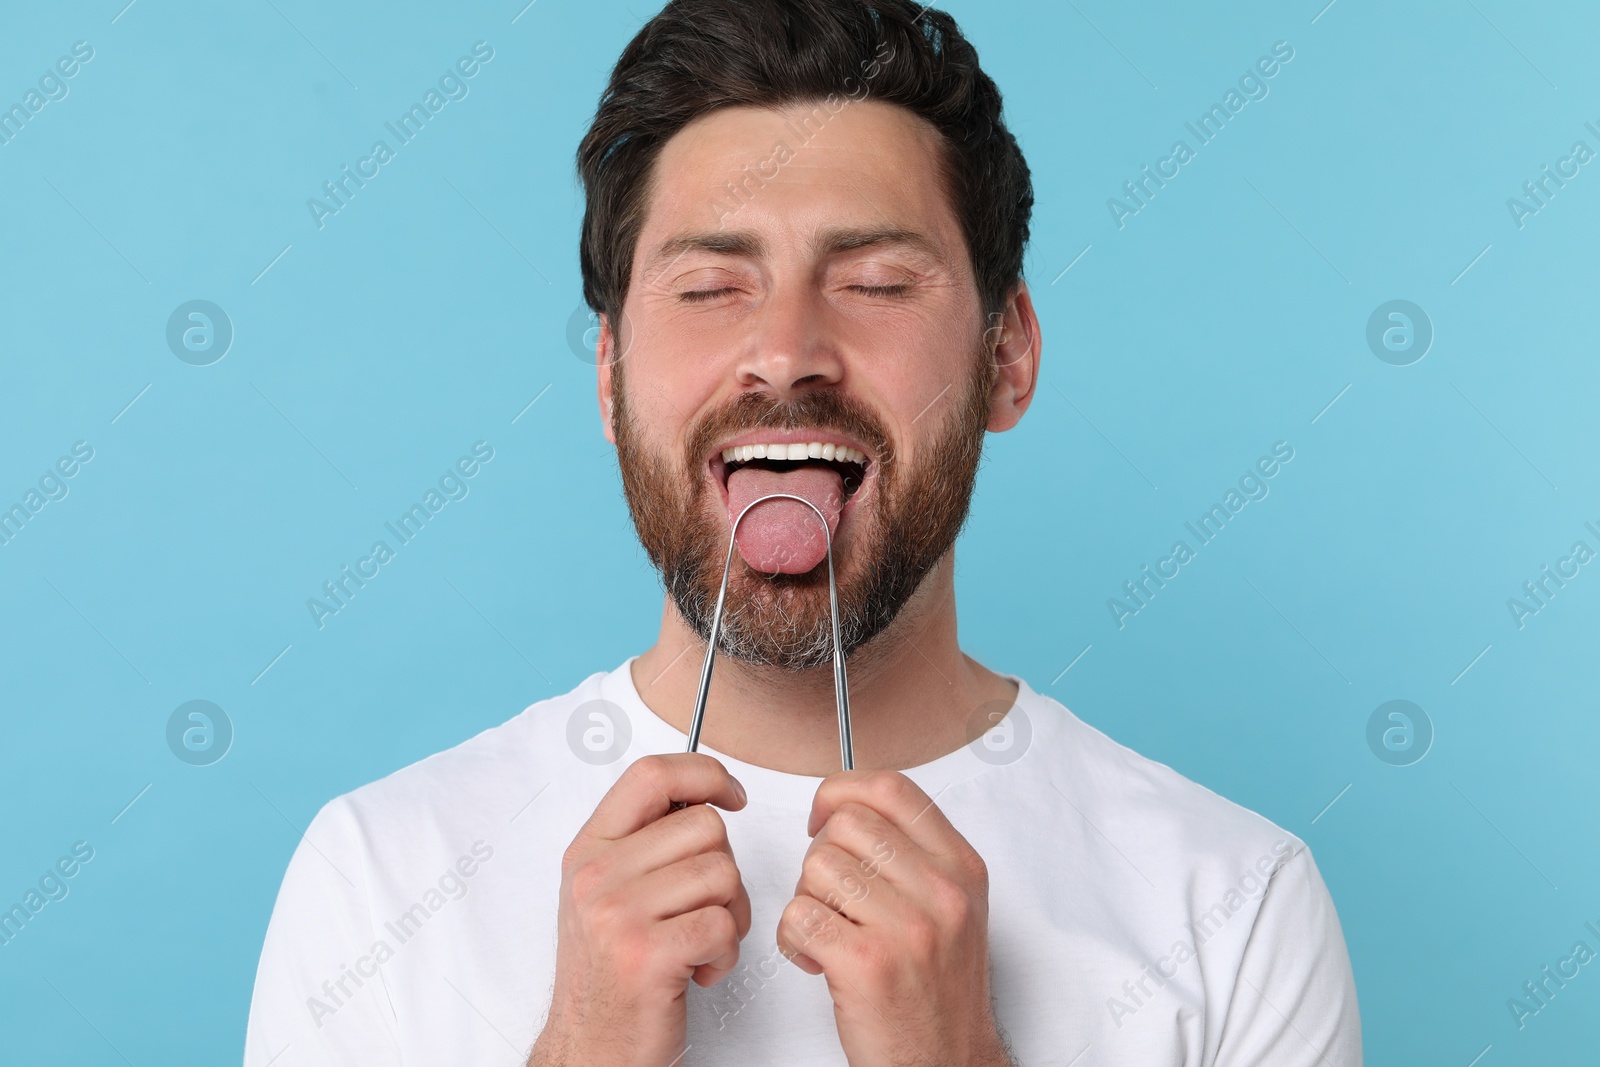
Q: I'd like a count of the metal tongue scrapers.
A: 1